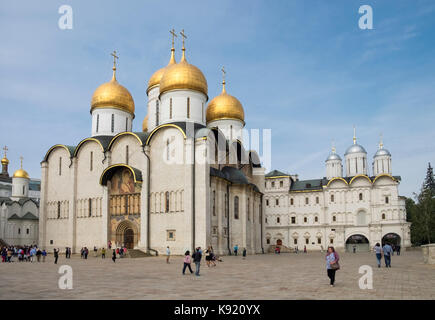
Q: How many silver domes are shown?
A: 3